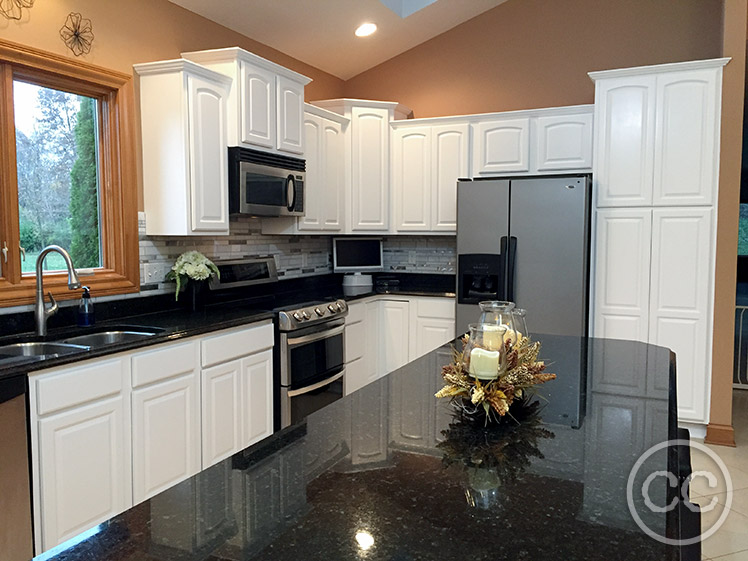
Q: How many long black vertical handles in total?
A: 2